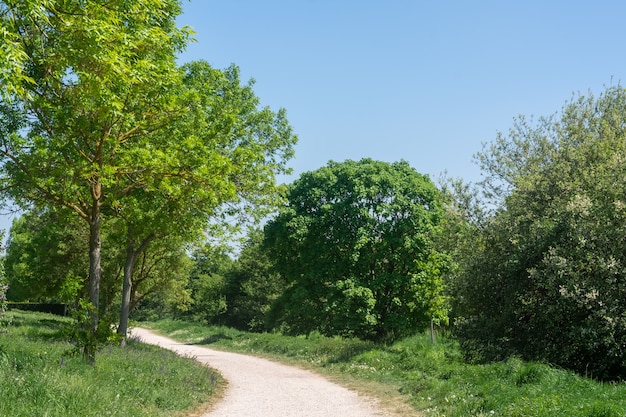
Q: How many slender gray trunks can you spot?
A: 2